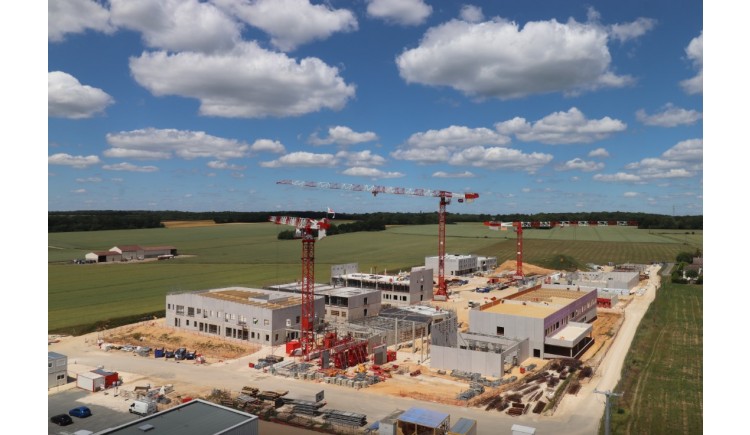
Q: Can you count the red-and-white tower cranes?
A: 3